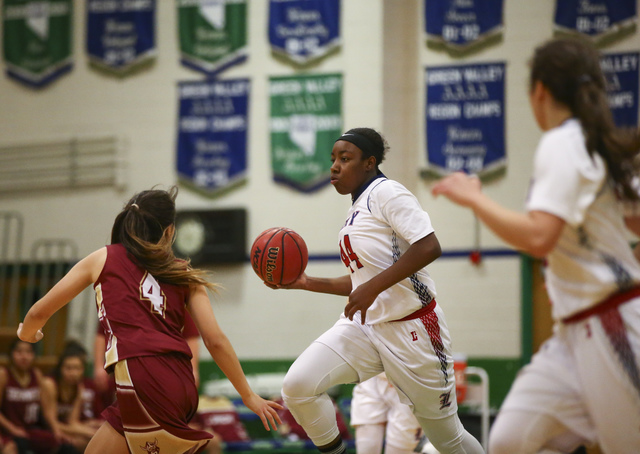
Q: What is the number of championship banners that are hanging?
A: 10